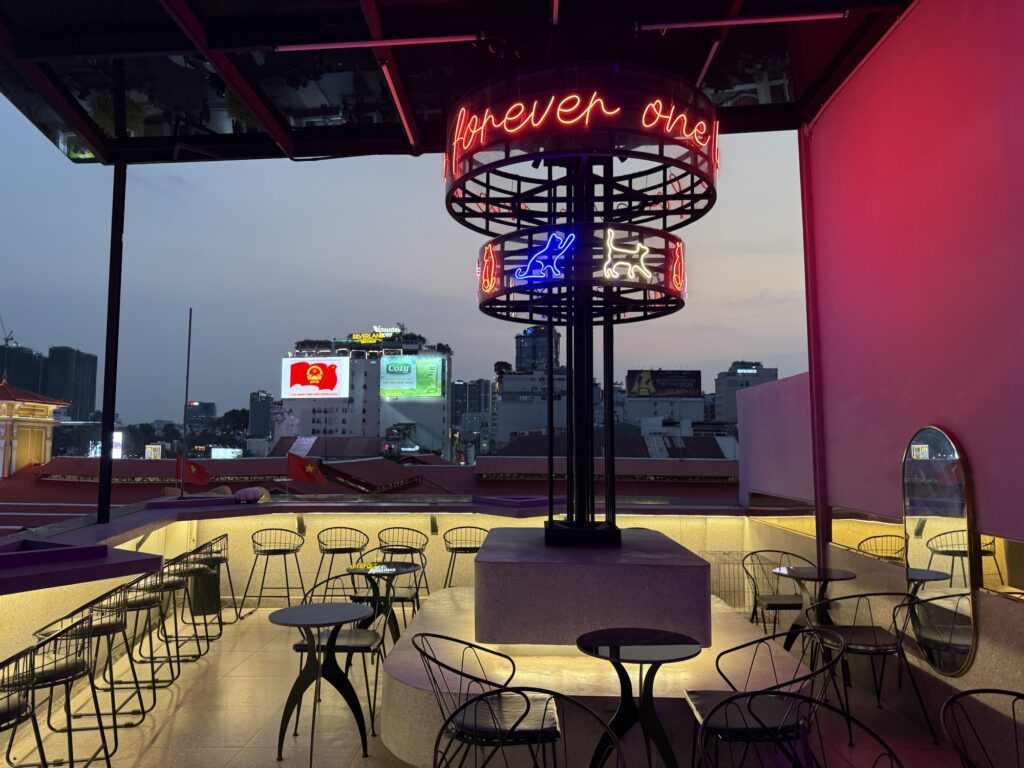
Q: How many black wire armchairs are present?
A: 9